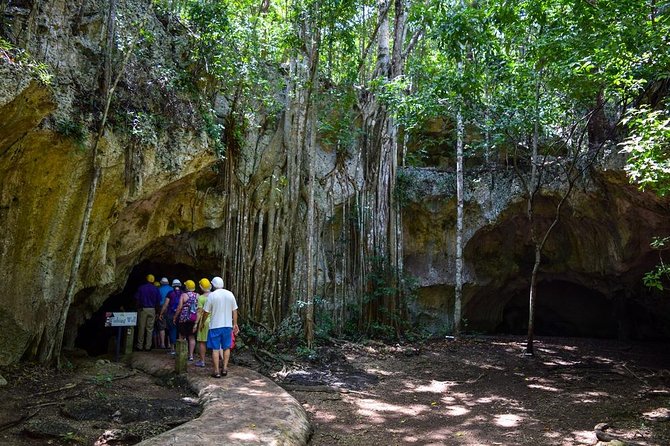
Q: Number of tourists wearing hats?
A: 7